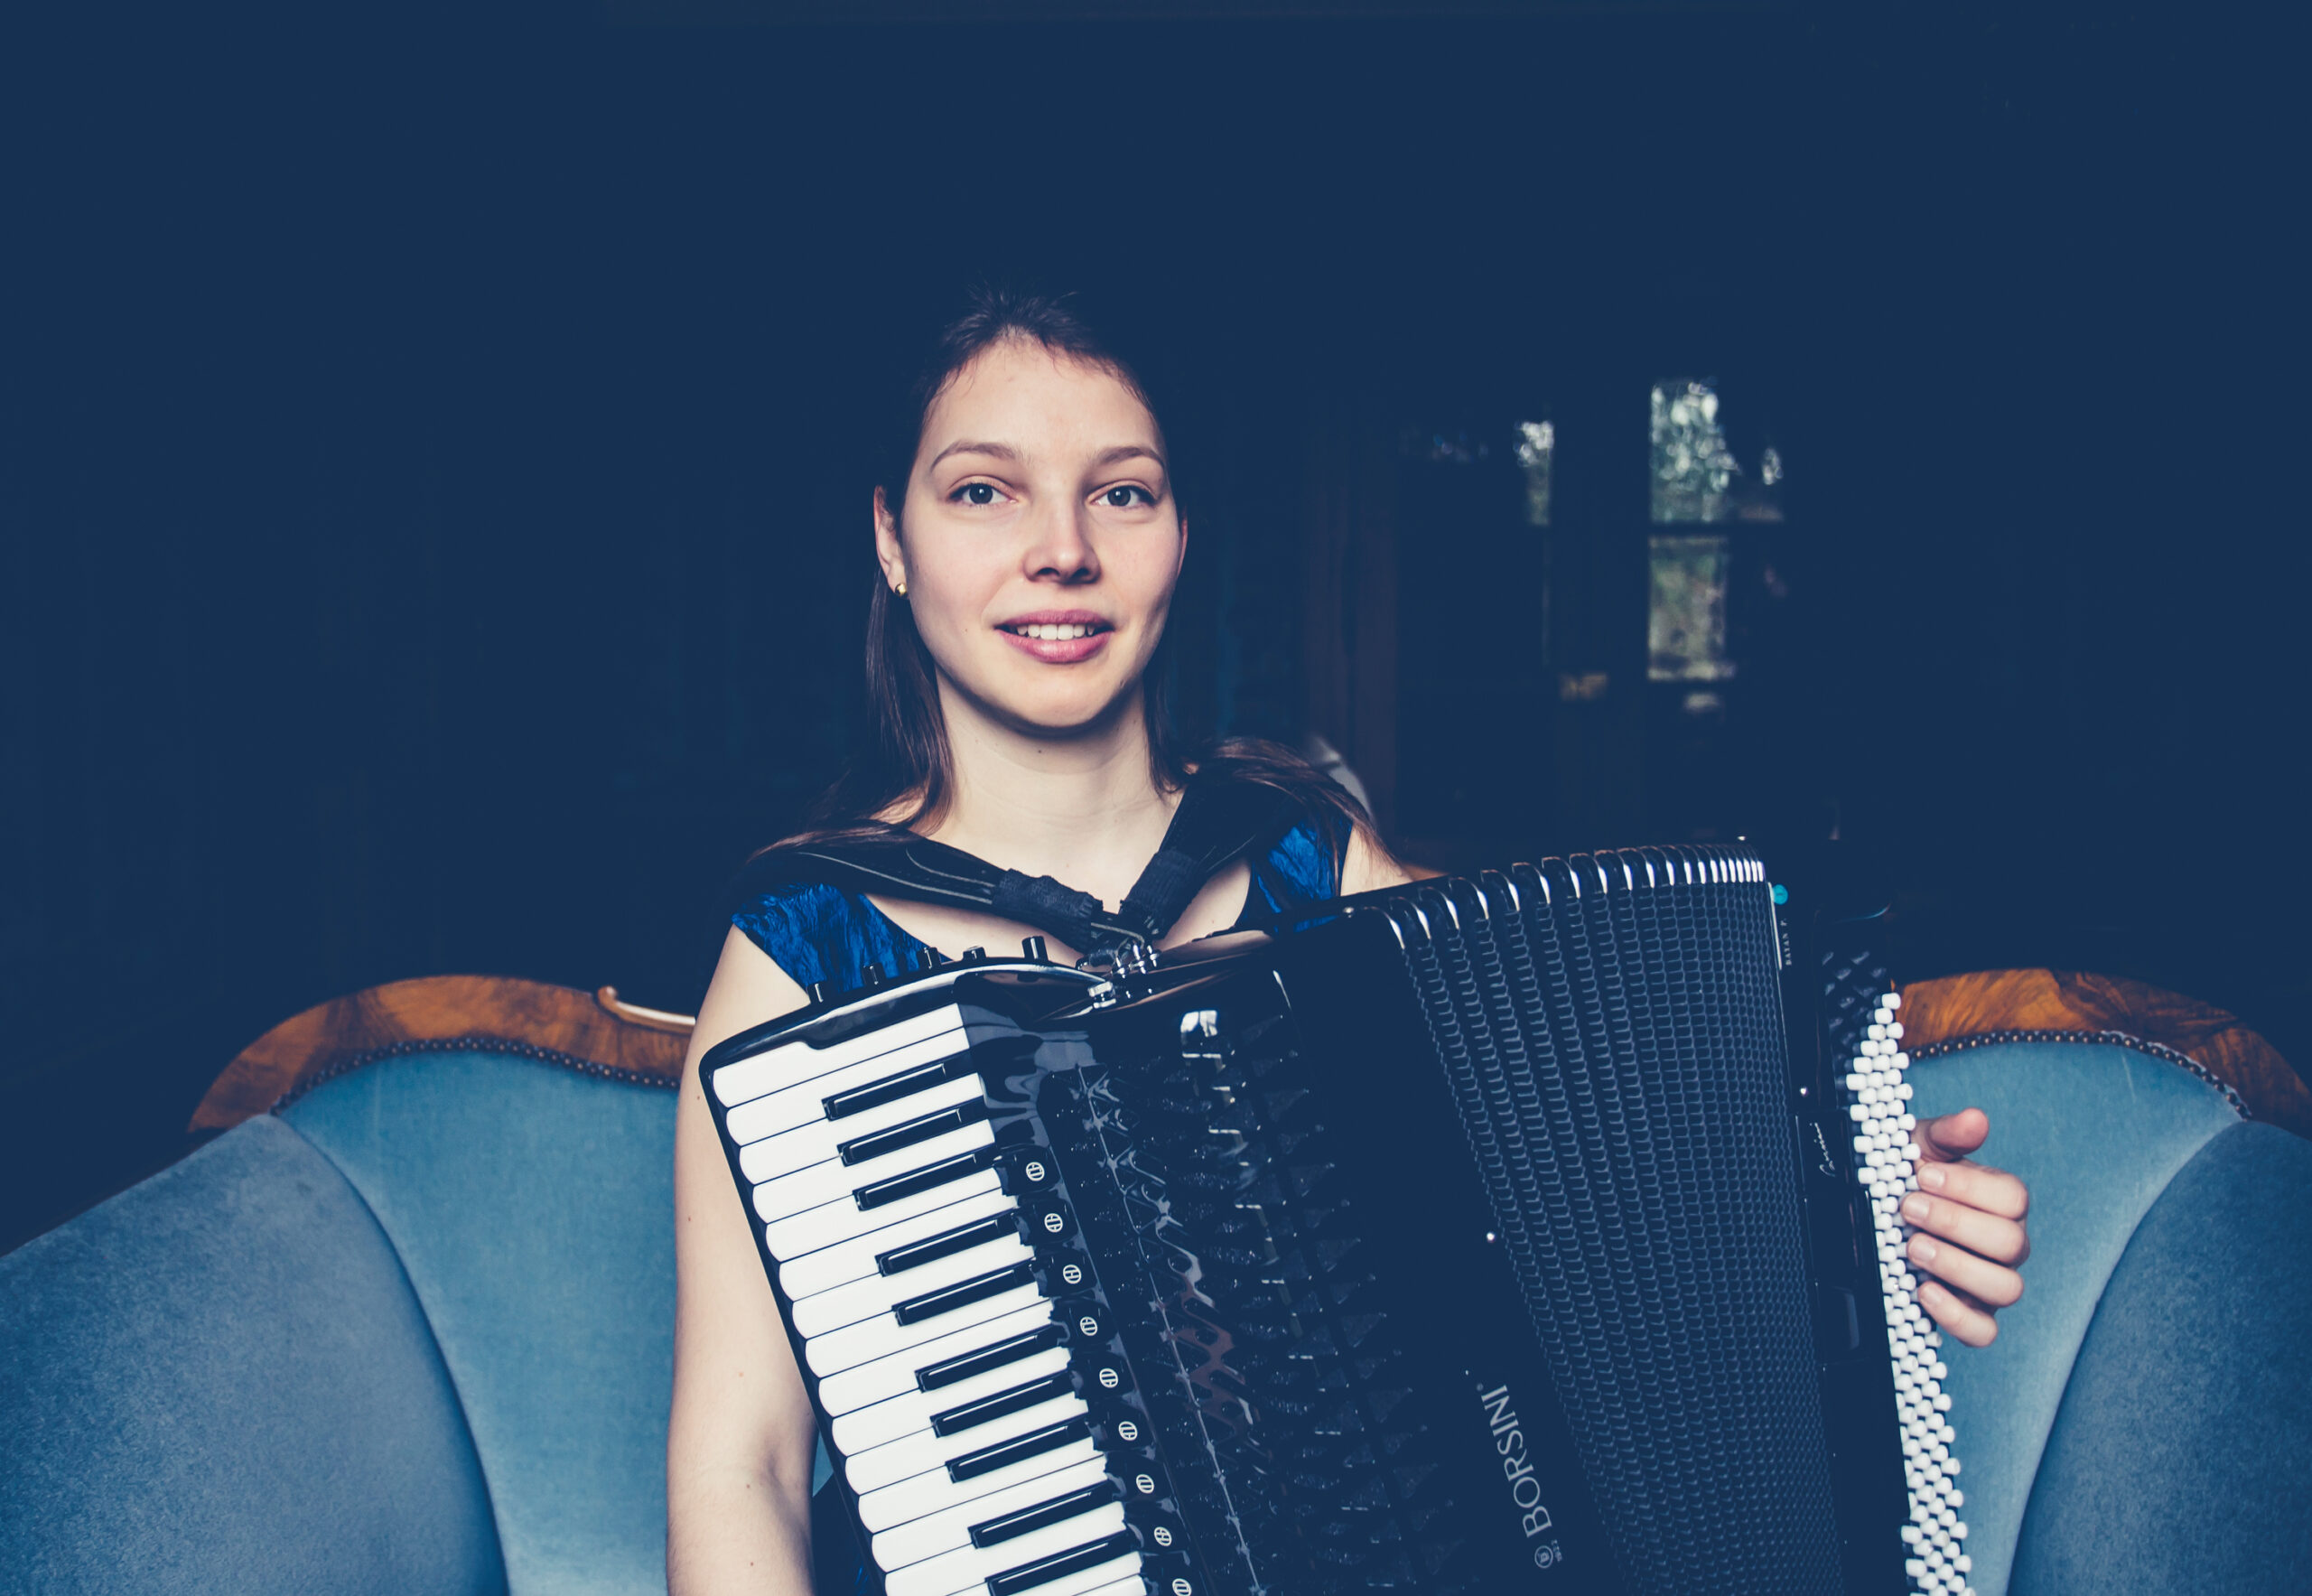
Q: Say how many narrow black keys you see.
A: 10